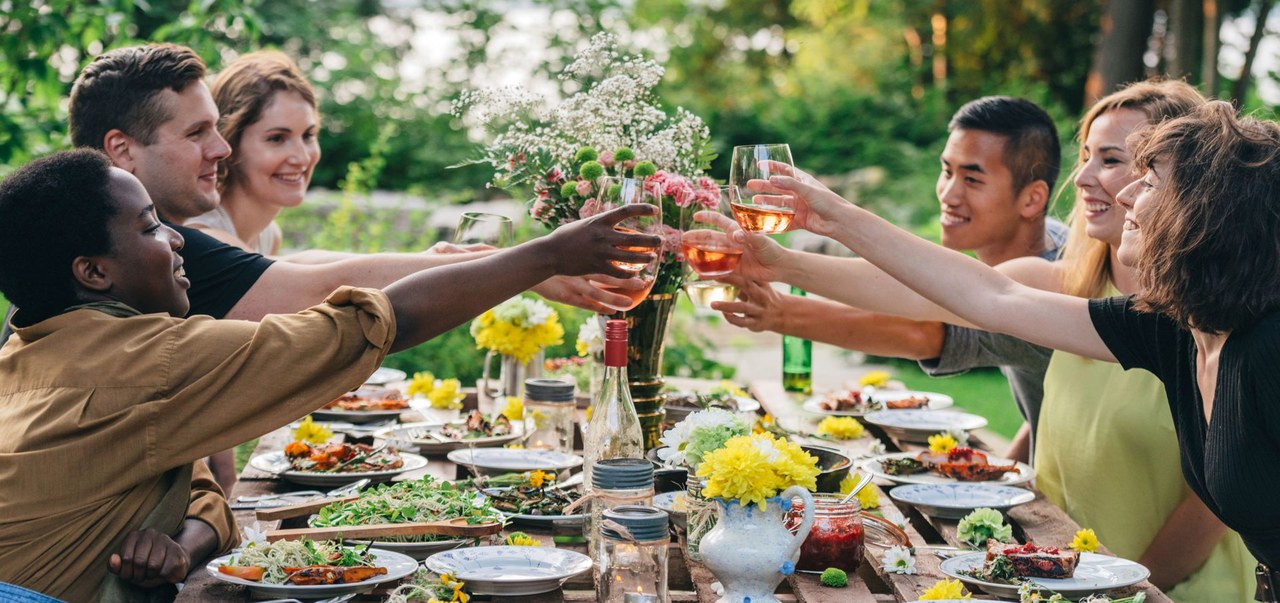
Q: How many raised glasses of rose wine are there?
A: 4